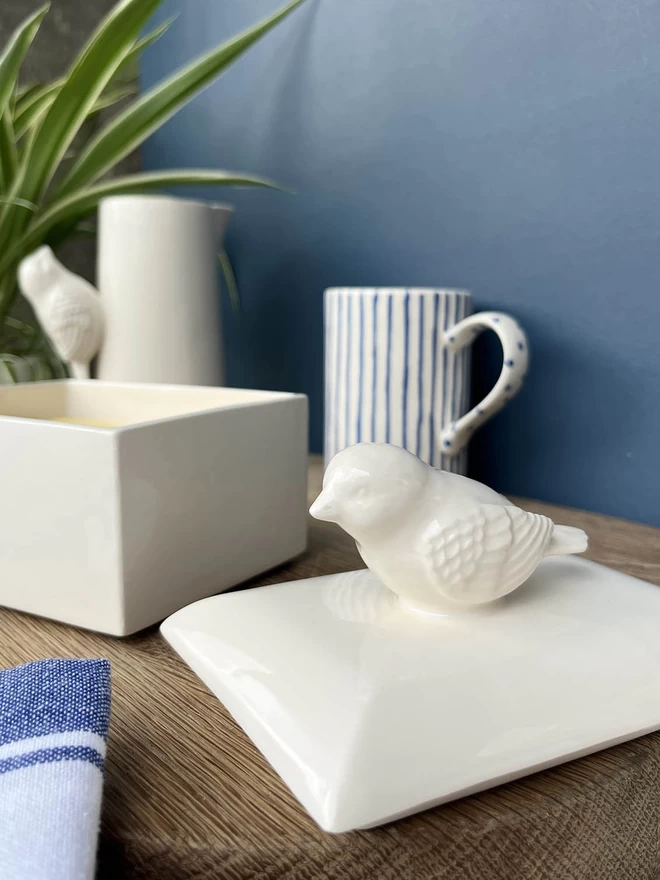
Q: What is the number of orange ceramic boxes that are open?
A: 0